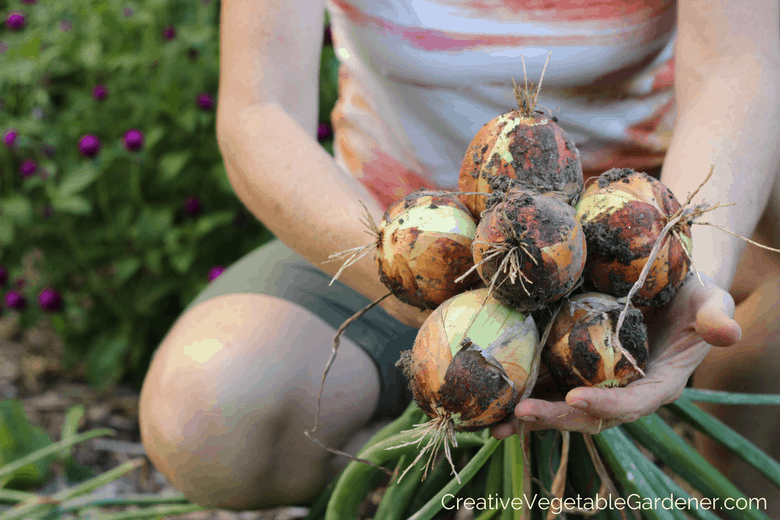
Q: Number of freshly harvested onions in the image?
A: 6